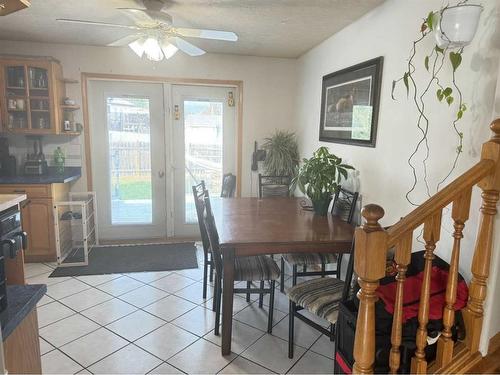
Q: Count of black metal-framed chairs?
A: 6